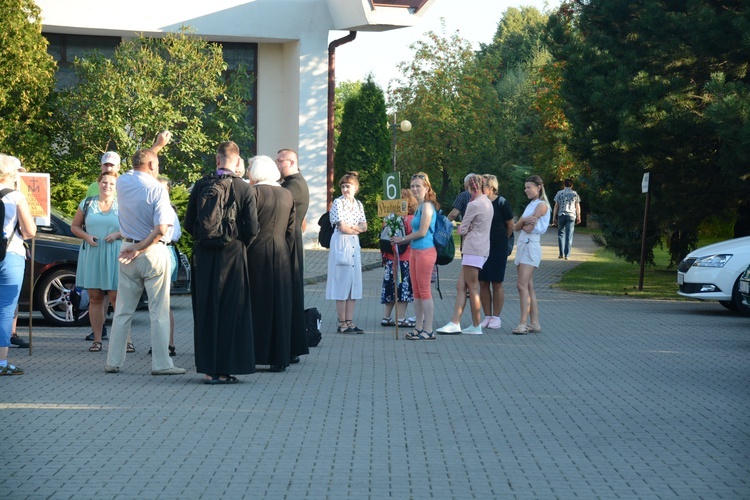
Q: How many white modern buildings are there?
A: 1